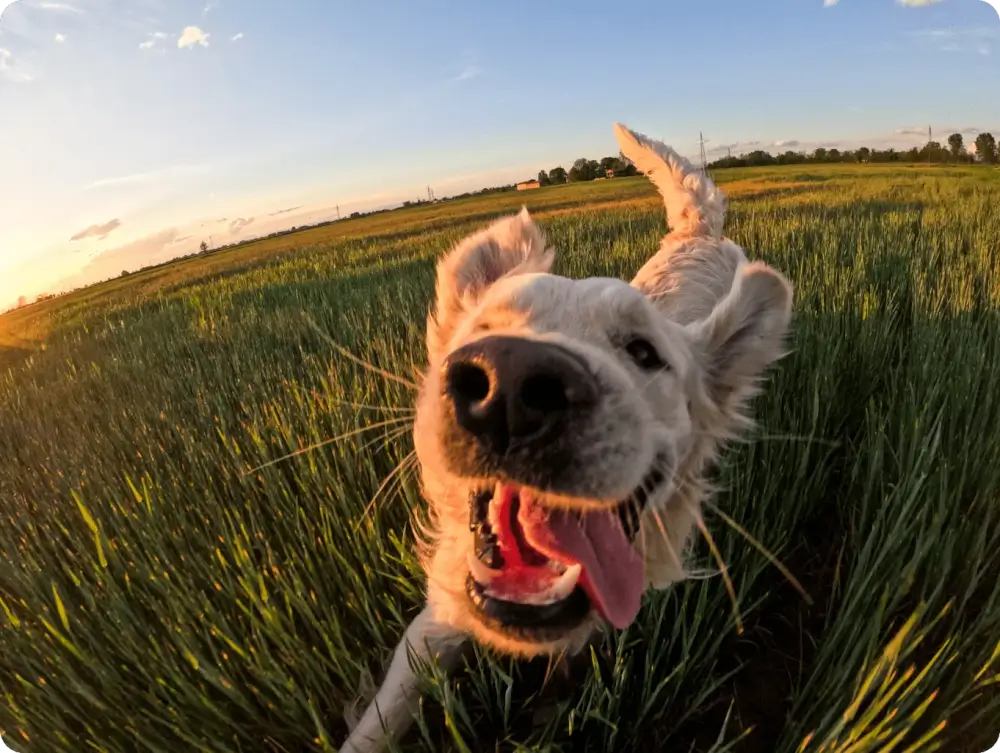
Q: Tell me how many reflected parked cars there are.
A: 0